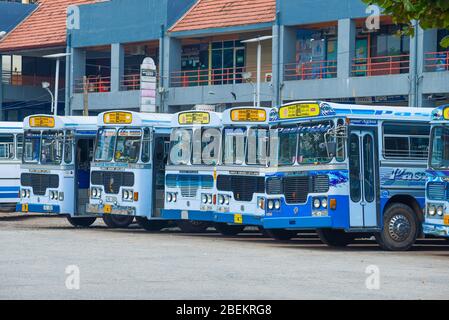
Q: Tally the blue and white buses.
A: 7